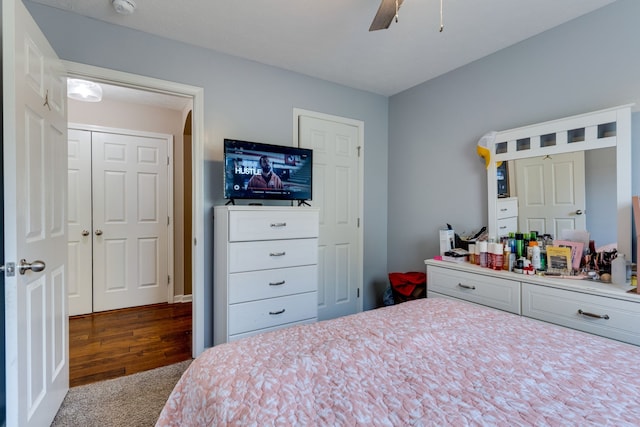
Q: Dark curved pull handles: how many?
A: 6